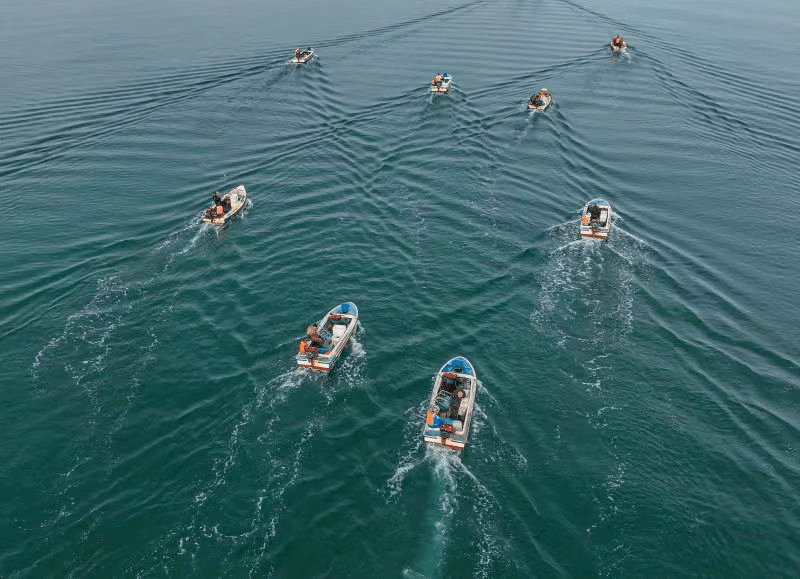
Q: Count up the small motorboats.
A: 8